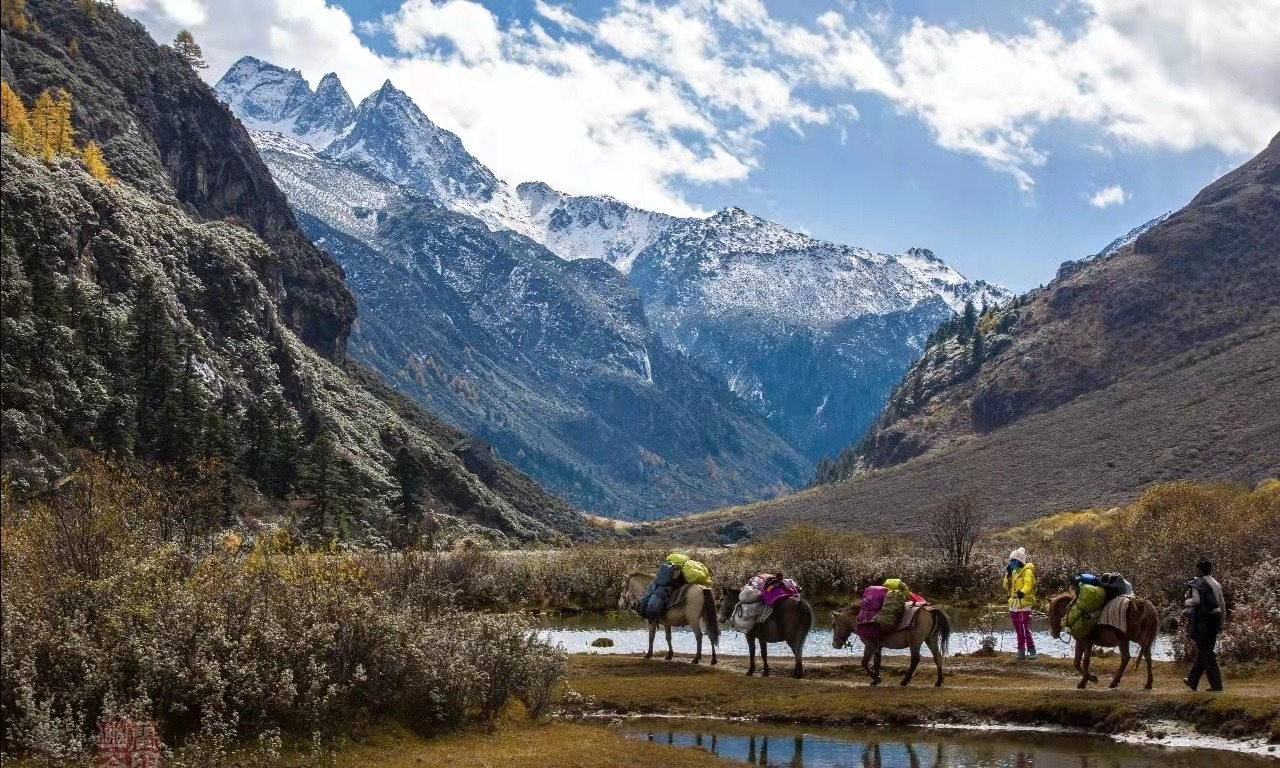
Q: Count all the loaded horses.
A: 4